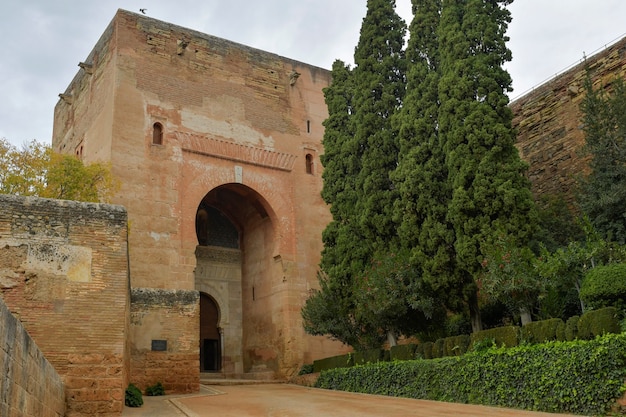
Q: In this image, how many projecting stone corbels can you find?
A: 4